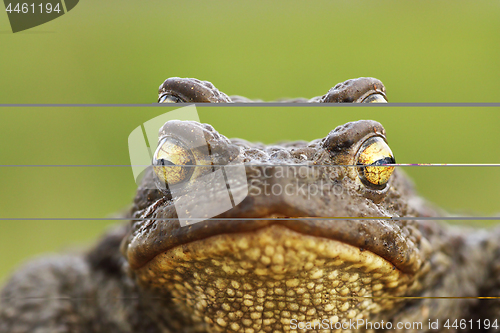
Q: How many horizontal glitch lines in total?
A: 4